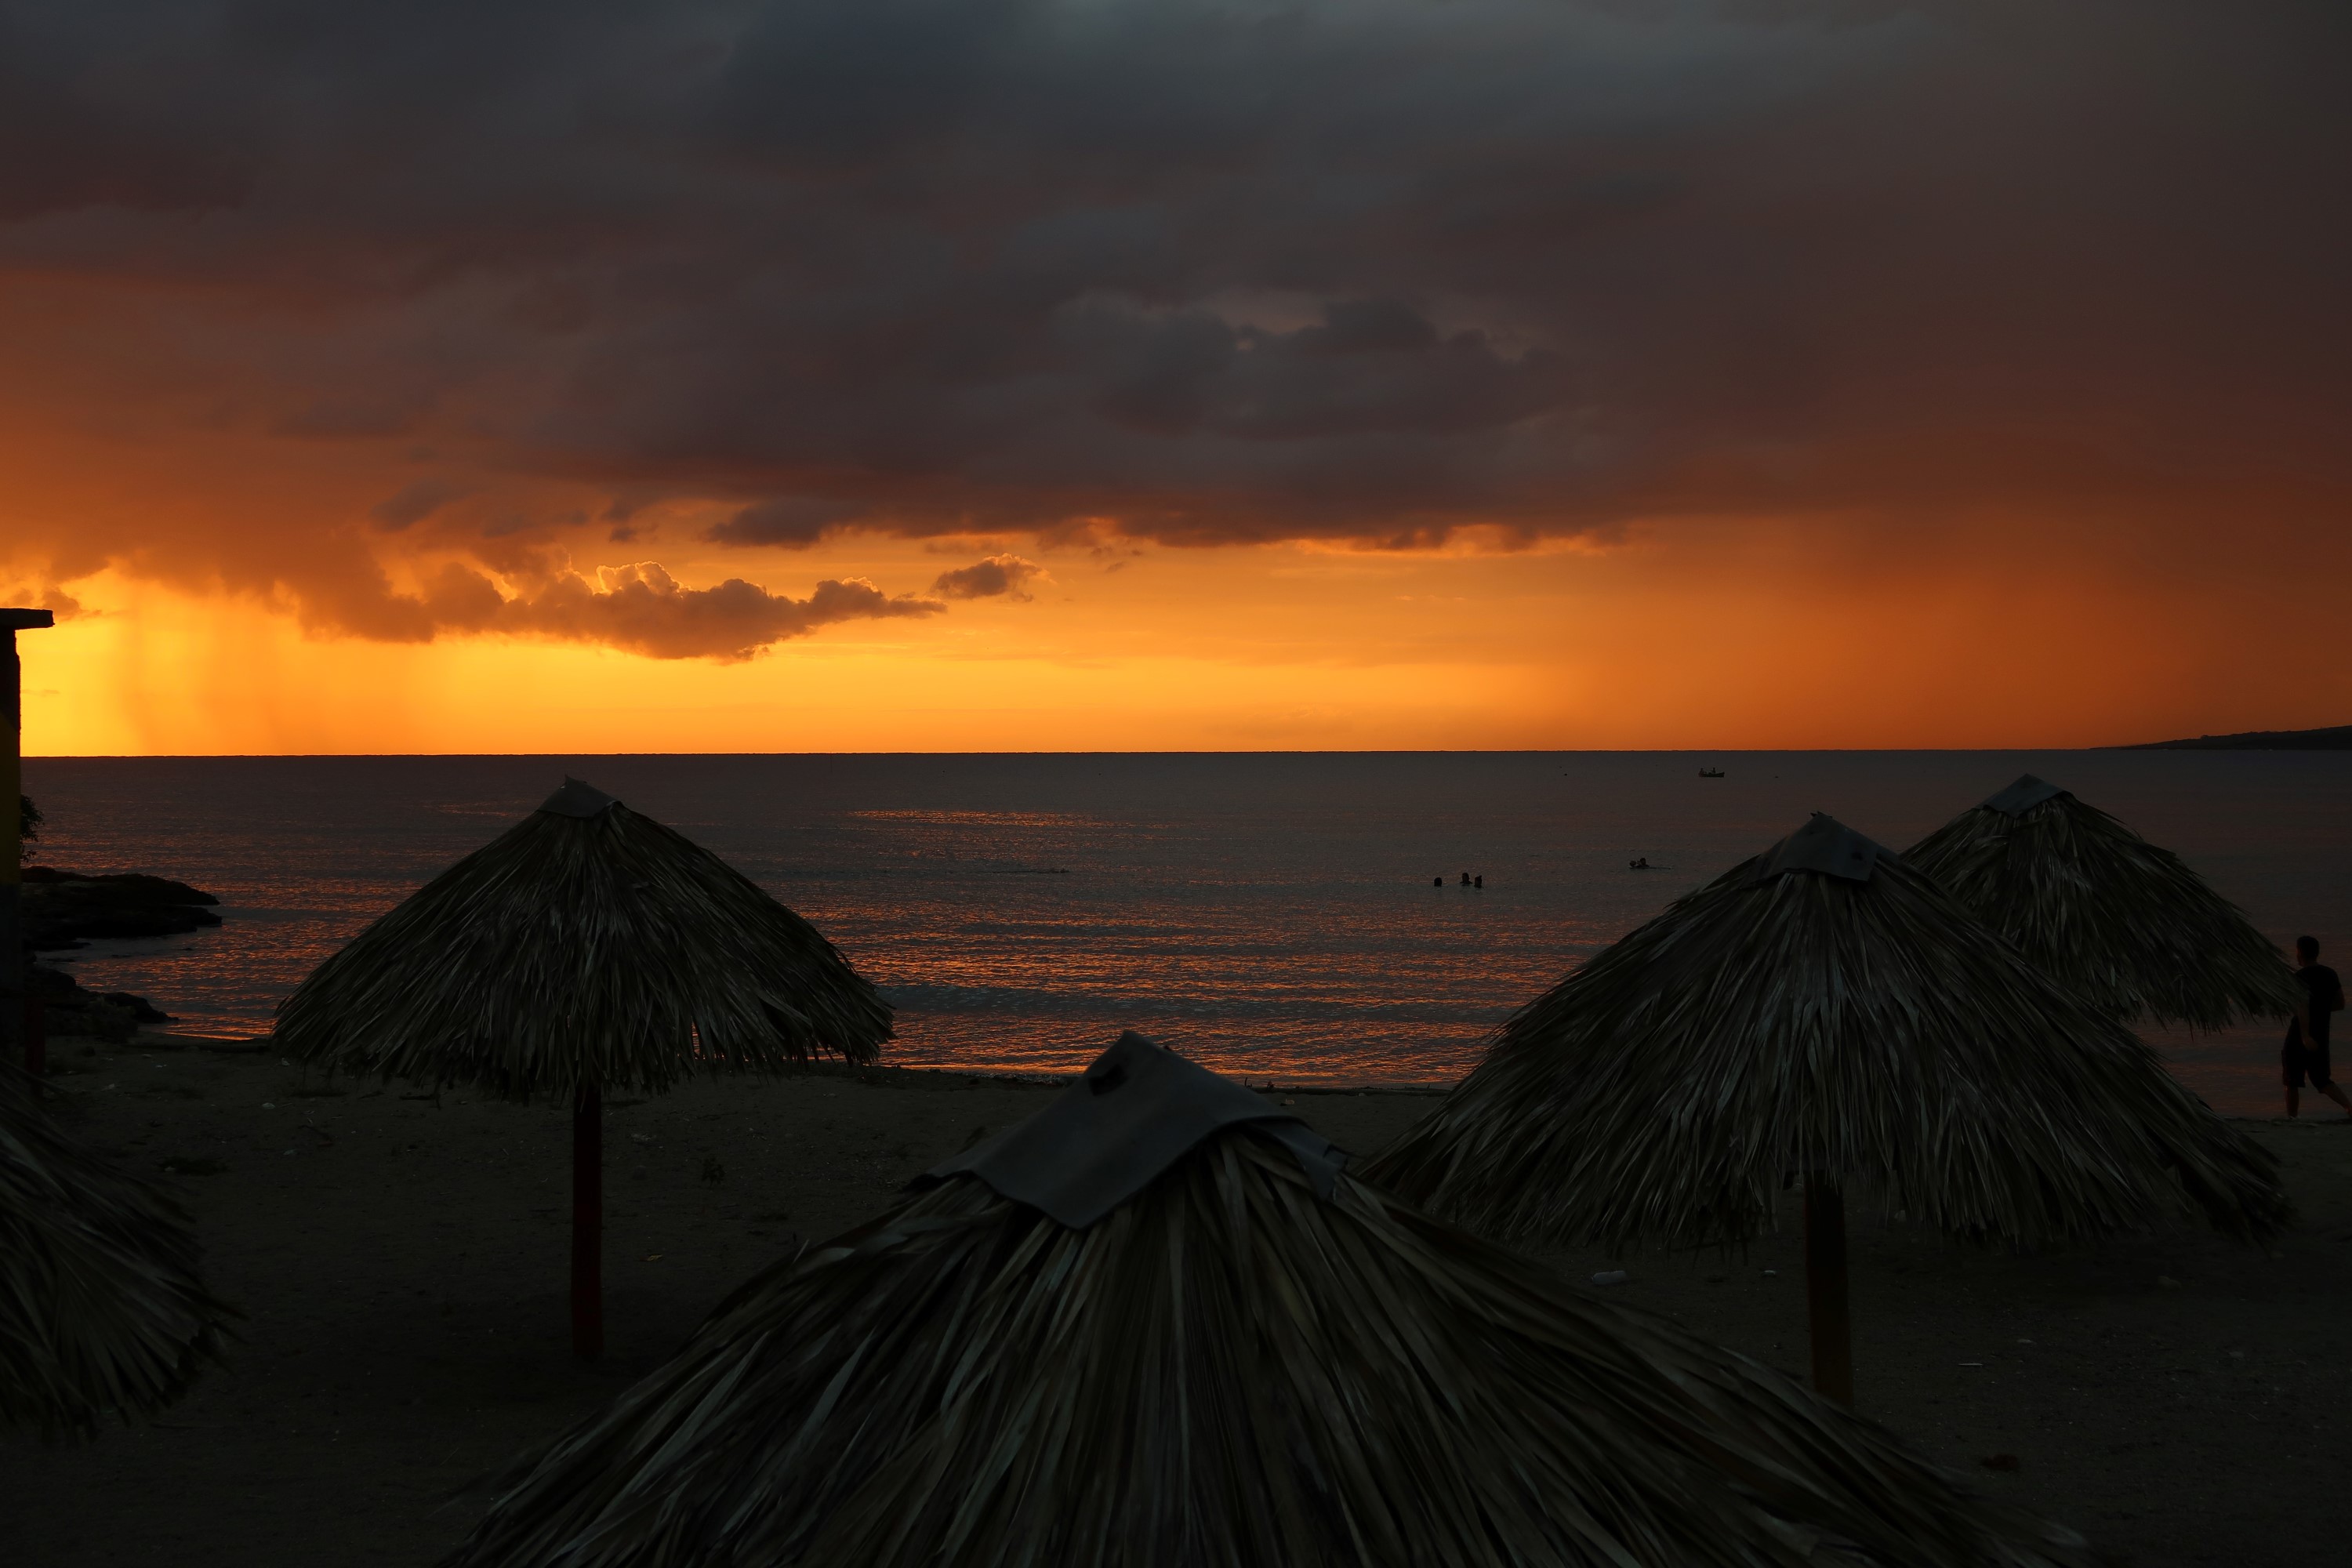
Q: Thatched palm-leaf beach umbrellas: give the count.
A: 5